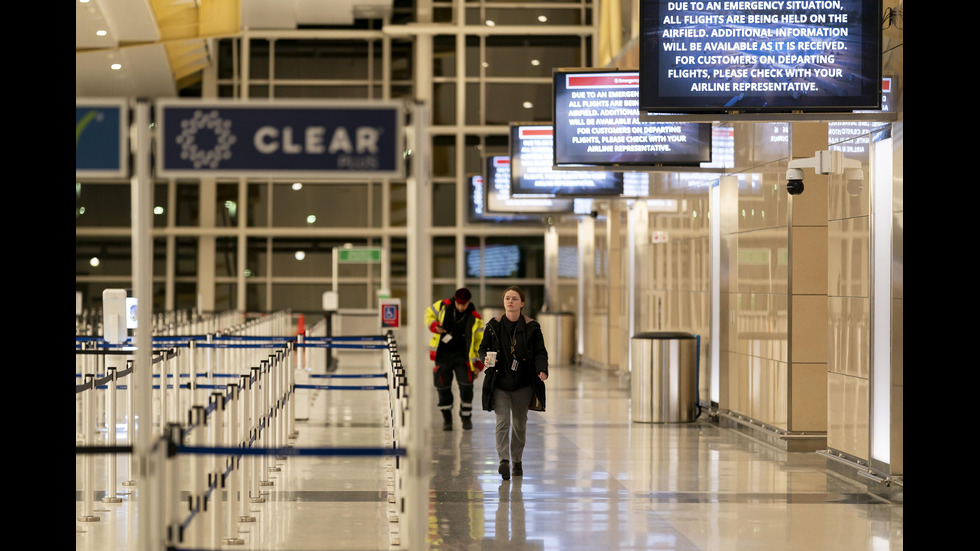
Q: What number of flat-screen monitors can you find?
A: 5